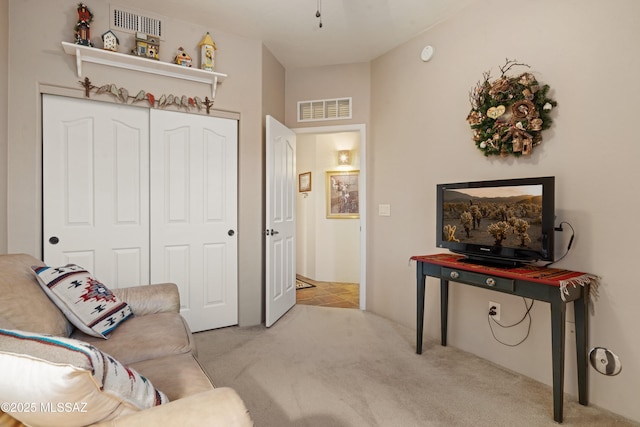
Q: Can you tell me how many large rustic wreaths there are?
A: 1